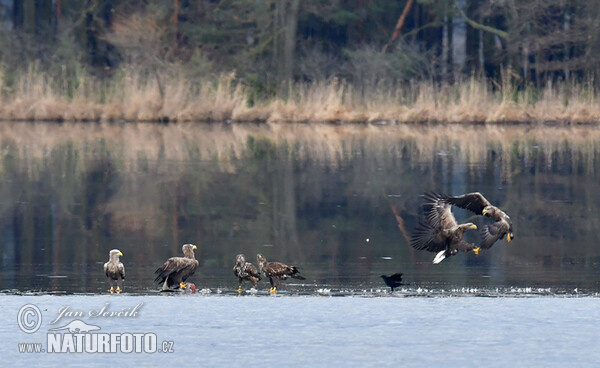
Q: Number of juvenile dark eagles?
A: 2